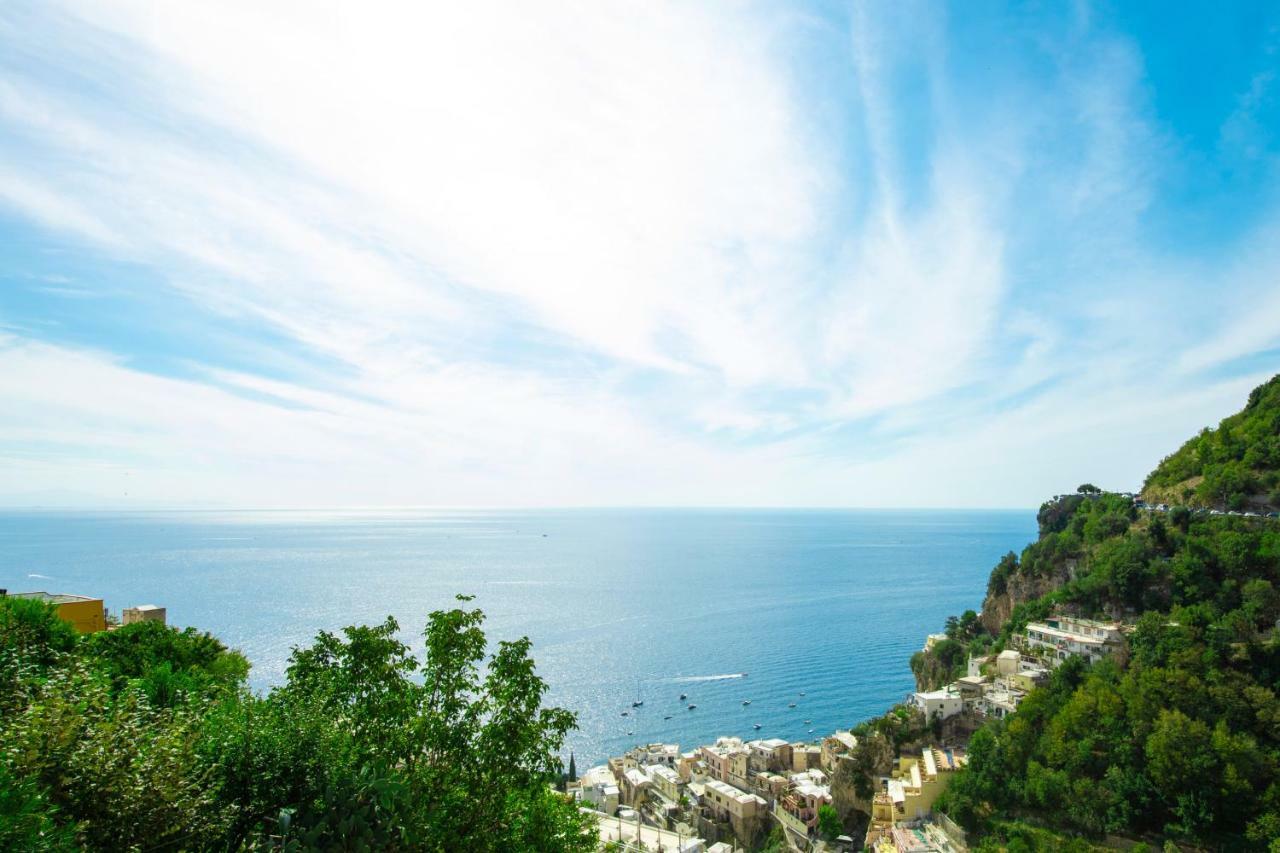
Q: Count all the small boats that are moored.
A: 12